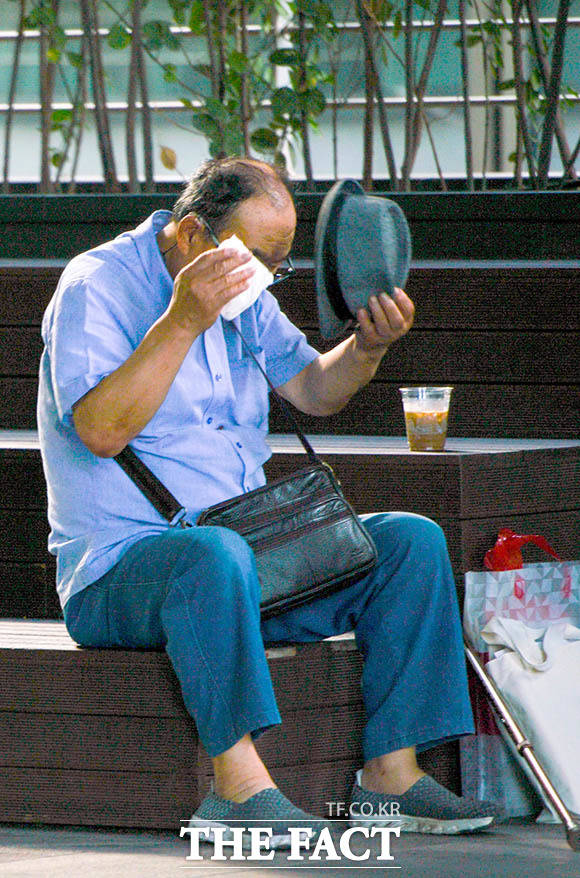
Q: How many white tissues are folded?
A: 1